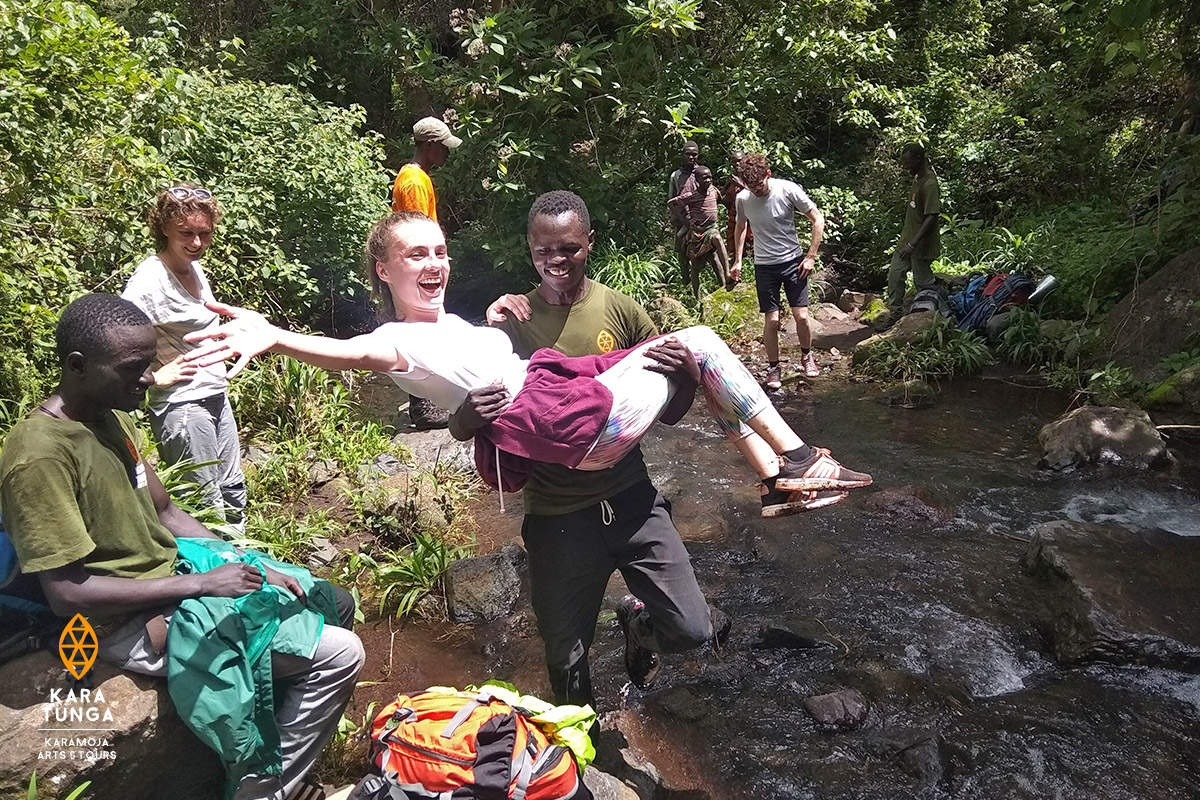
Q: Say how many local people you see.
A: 7